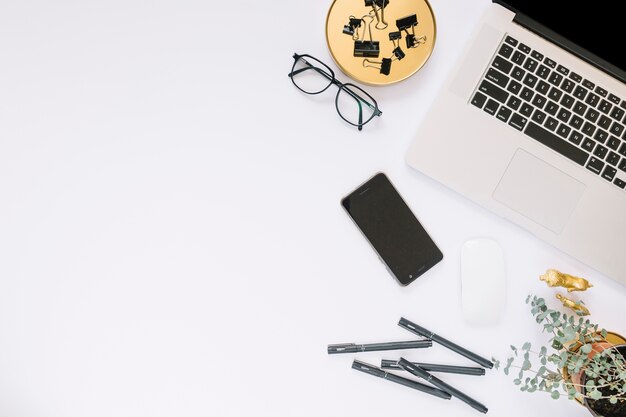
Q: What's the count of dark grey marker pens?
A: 5